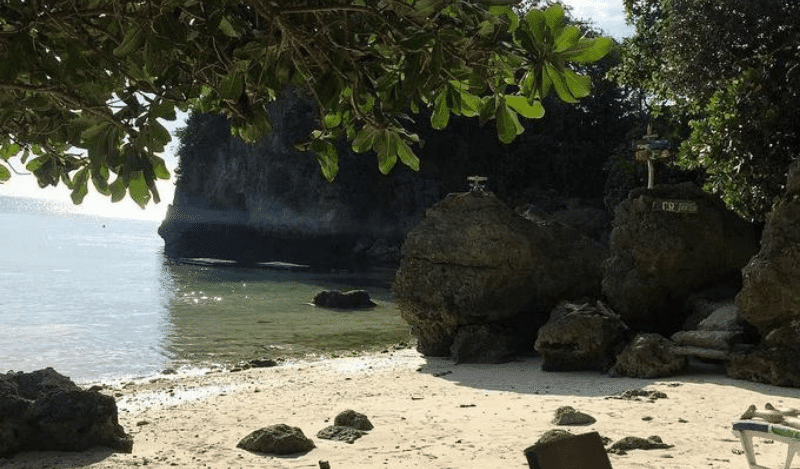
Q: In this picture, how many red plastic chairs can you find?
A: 0